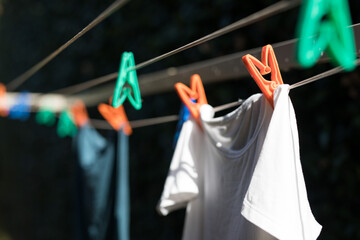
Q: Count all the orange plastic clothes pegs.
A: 5